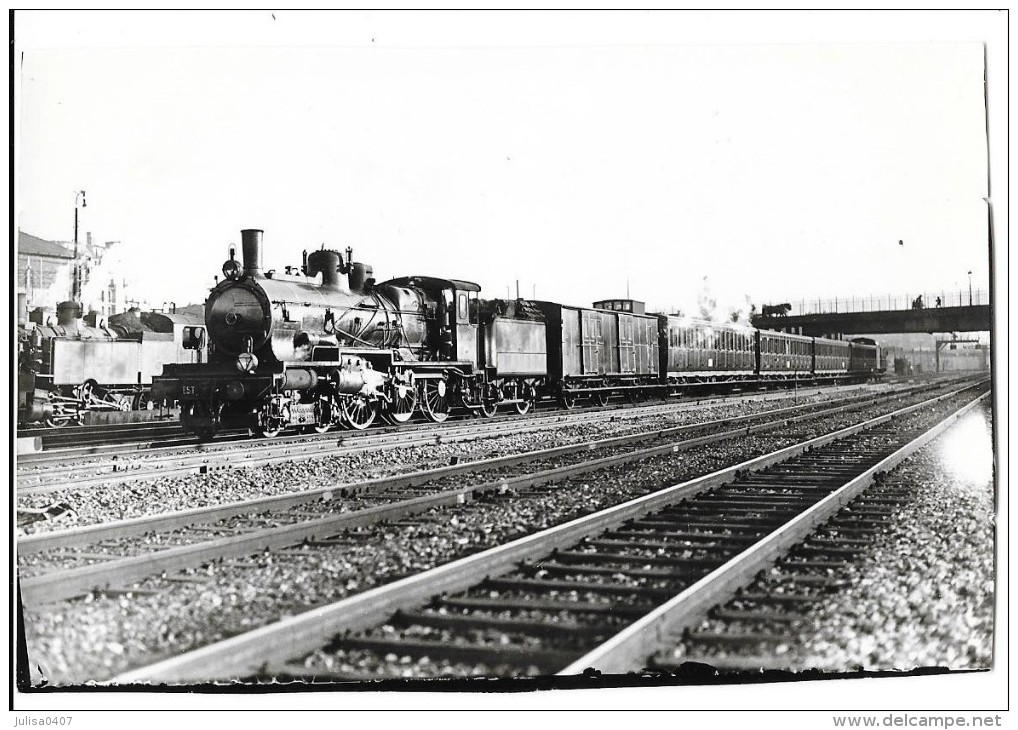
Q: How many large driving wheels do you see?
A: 3